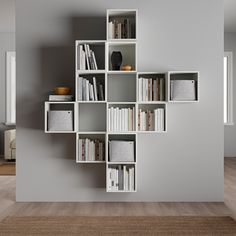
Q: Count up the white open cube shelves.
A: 14